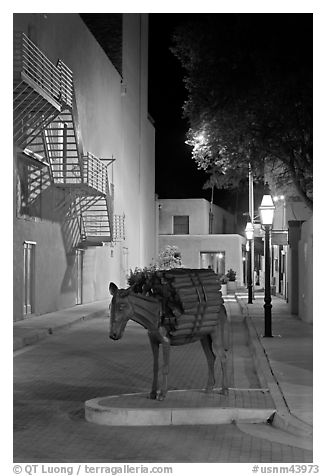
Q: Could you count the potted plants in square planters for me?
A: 2